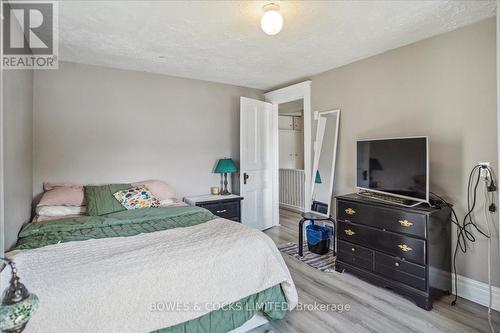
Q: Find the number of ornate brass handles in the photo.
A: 4